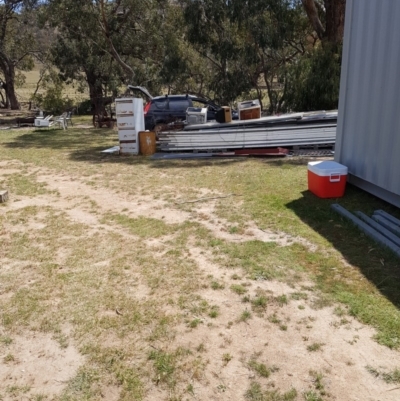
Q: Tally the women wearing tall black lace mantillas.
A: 0